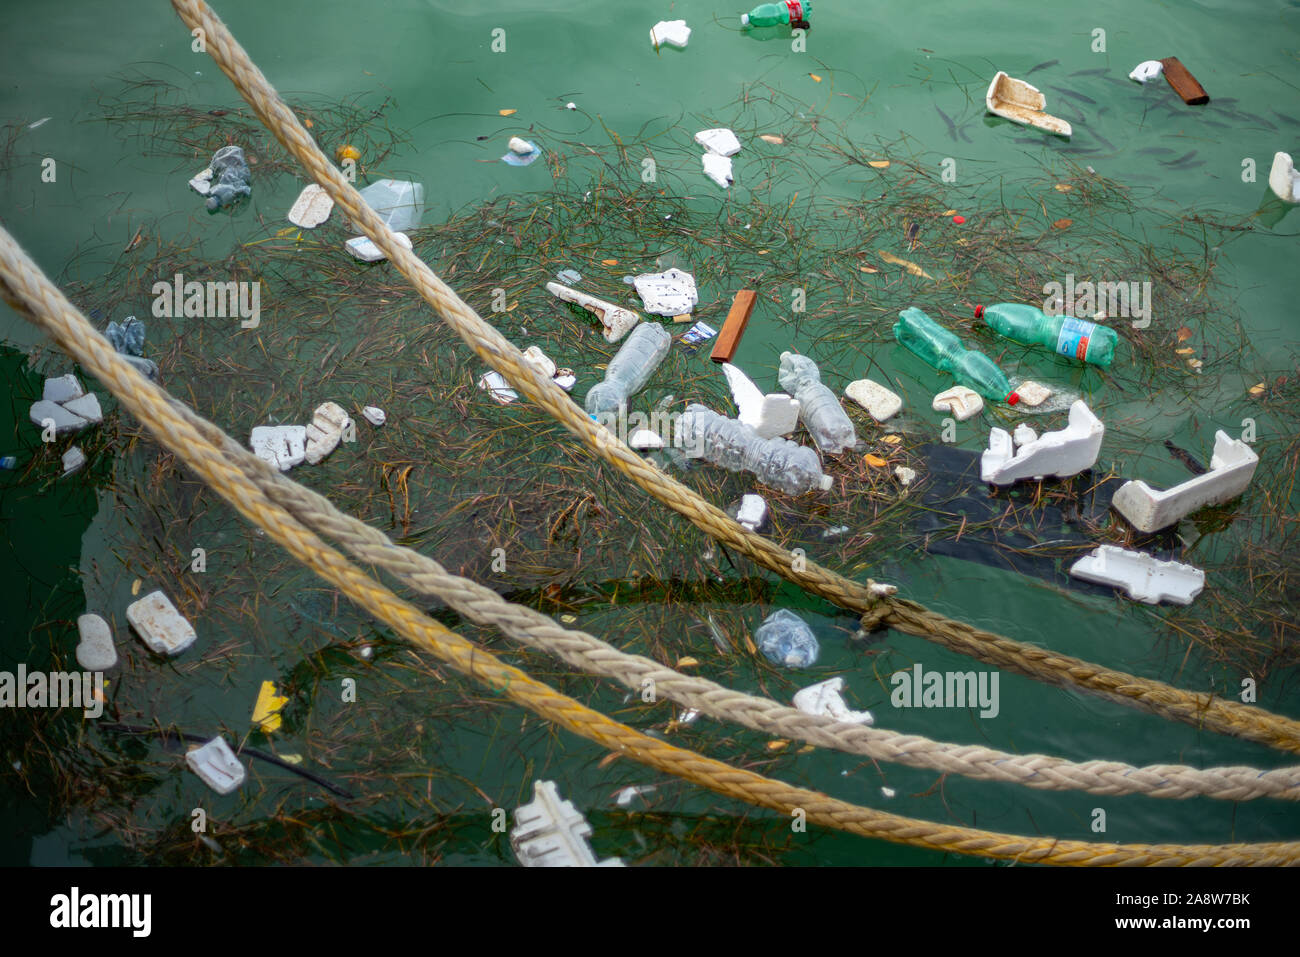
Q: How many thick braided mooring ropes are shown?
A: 3